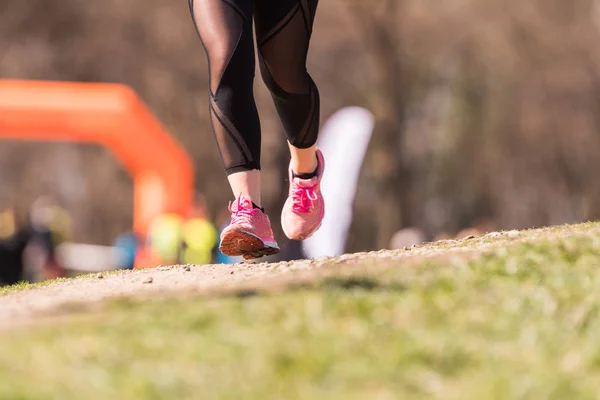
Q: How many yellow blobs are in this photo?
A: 2